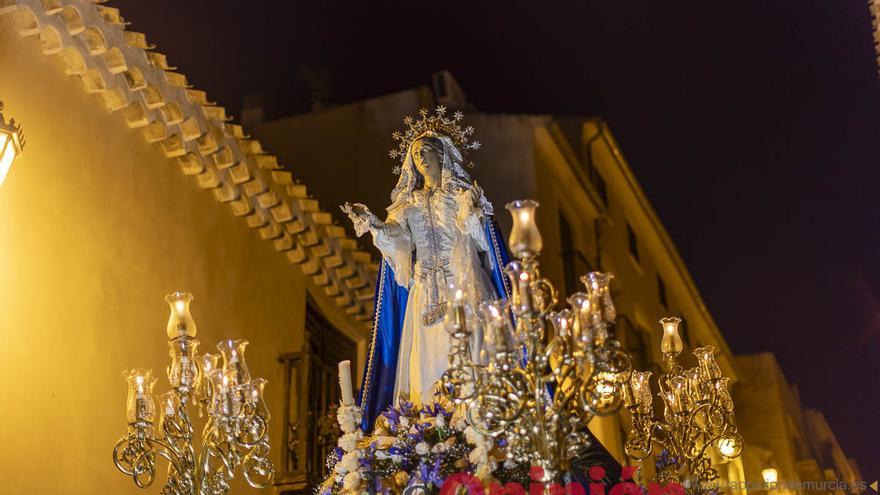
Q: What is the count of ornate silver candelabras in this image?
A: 3